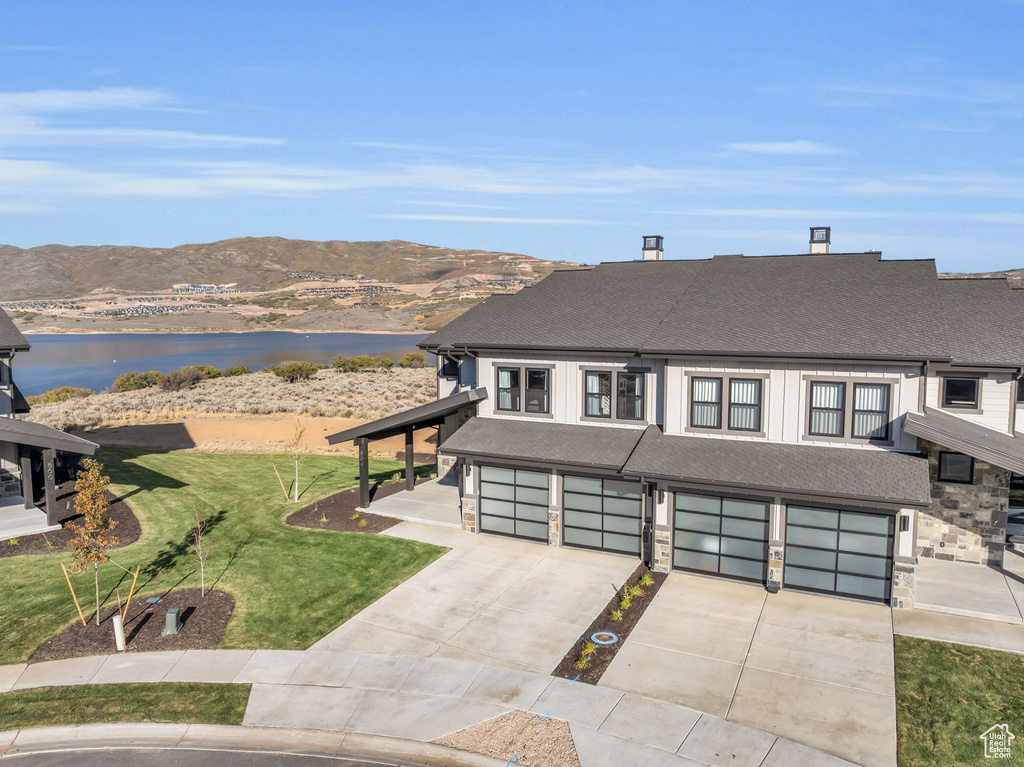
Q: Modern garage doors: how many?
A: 4